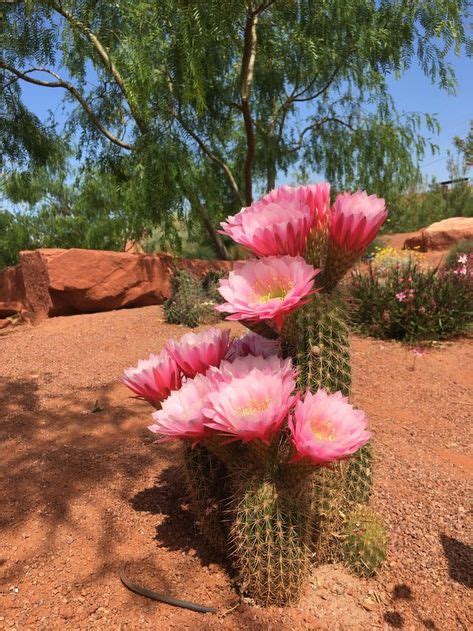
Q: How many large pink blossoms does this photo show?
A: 11